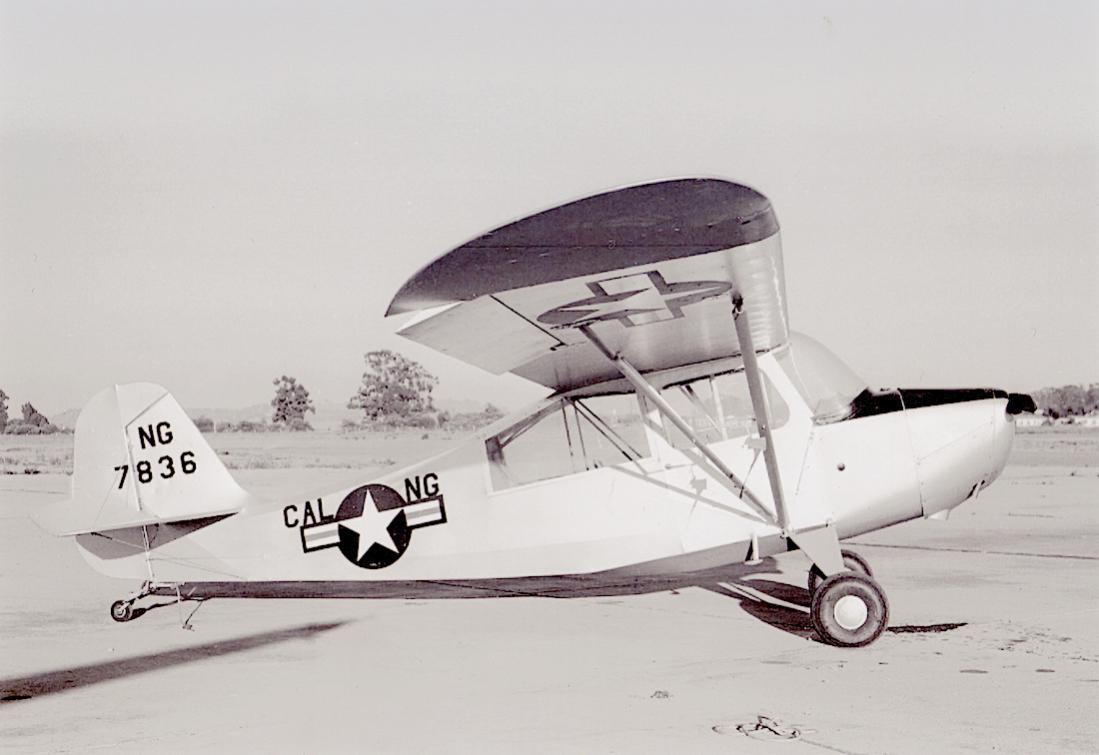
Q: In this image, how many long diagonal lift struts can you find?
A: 2